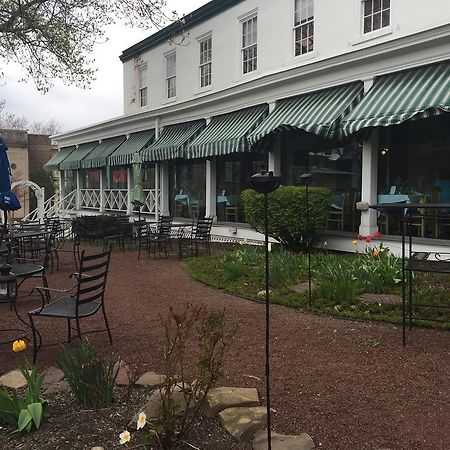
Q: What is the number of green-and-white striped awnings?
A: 8